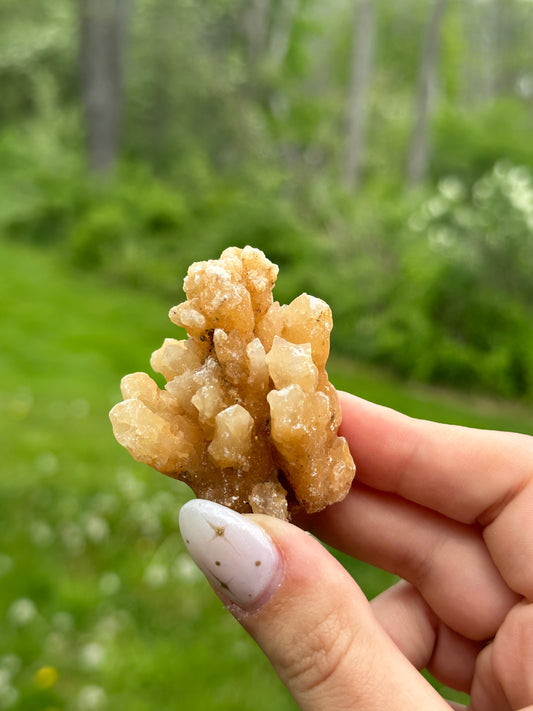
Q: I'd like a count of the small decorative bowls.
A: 0